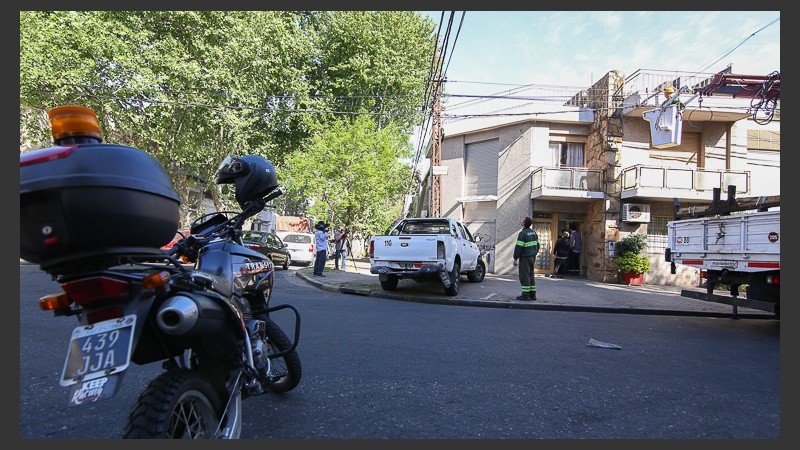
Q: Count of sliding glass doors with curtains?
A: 1